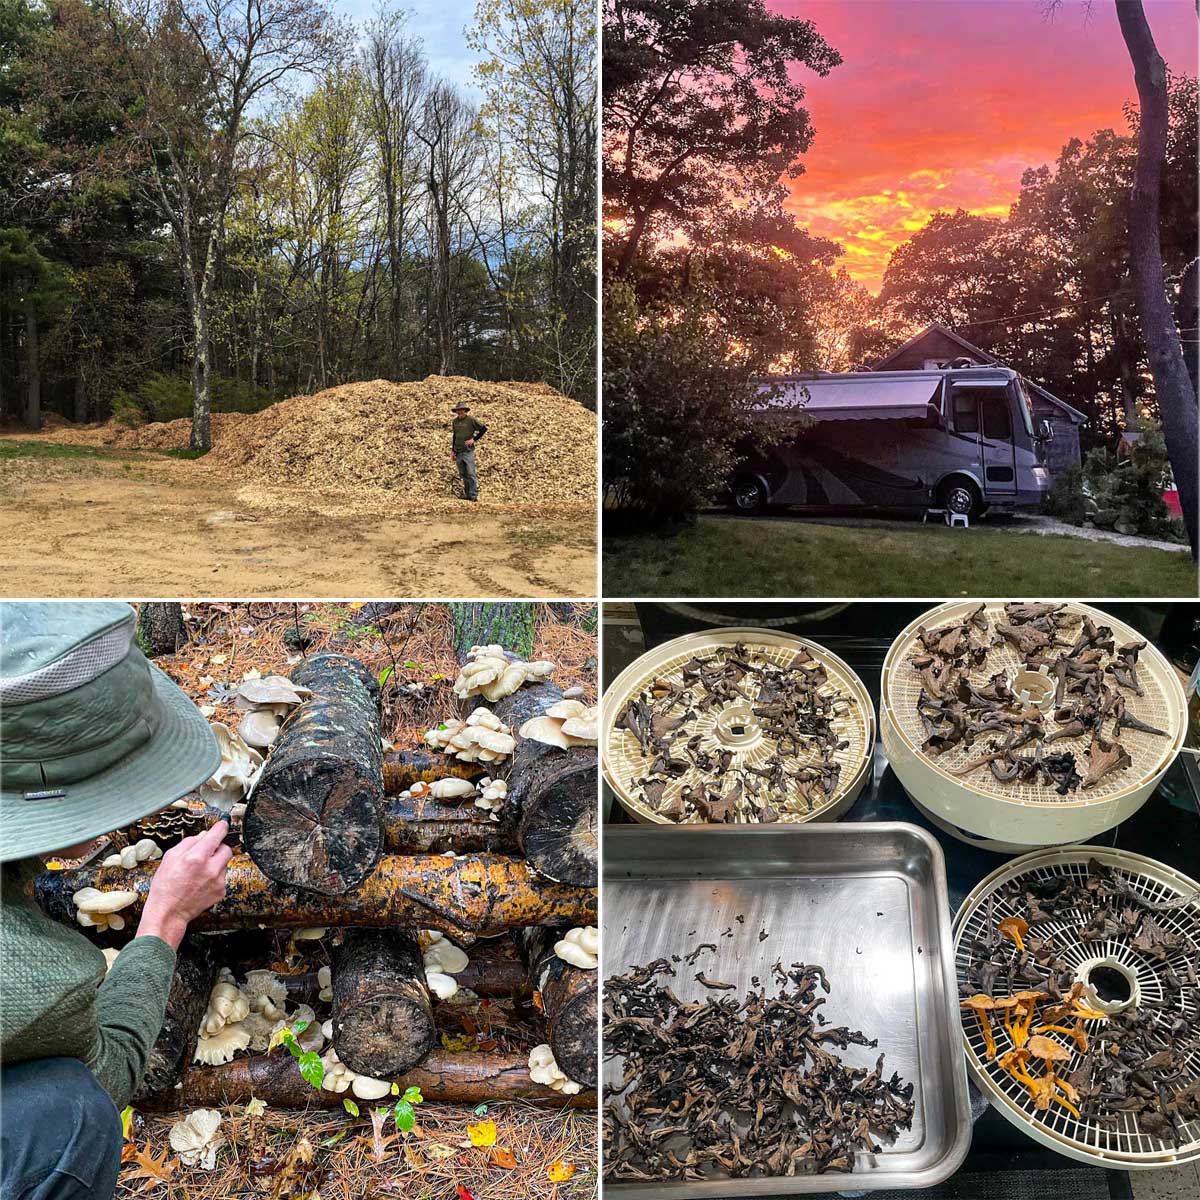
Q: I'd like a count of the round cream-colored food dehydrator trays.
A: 3